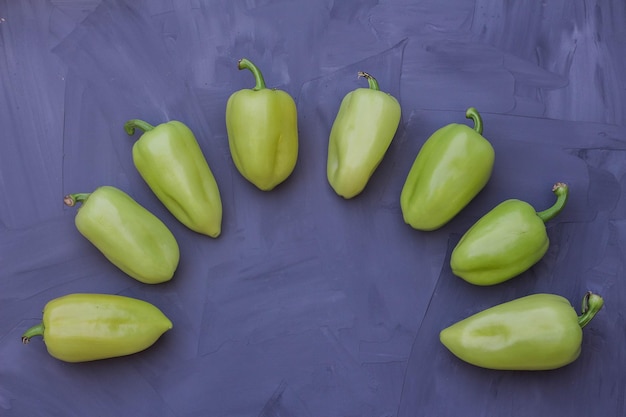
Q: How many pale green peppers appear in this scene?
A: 8